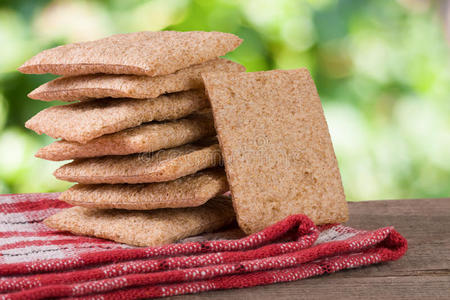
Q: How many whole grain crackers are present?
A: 8